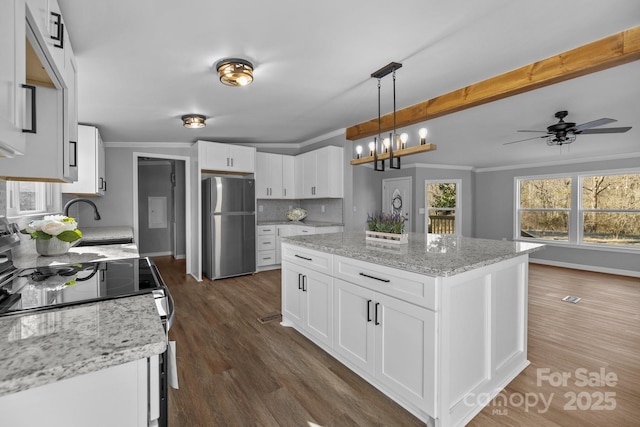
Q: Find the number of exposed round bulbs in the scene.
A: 5